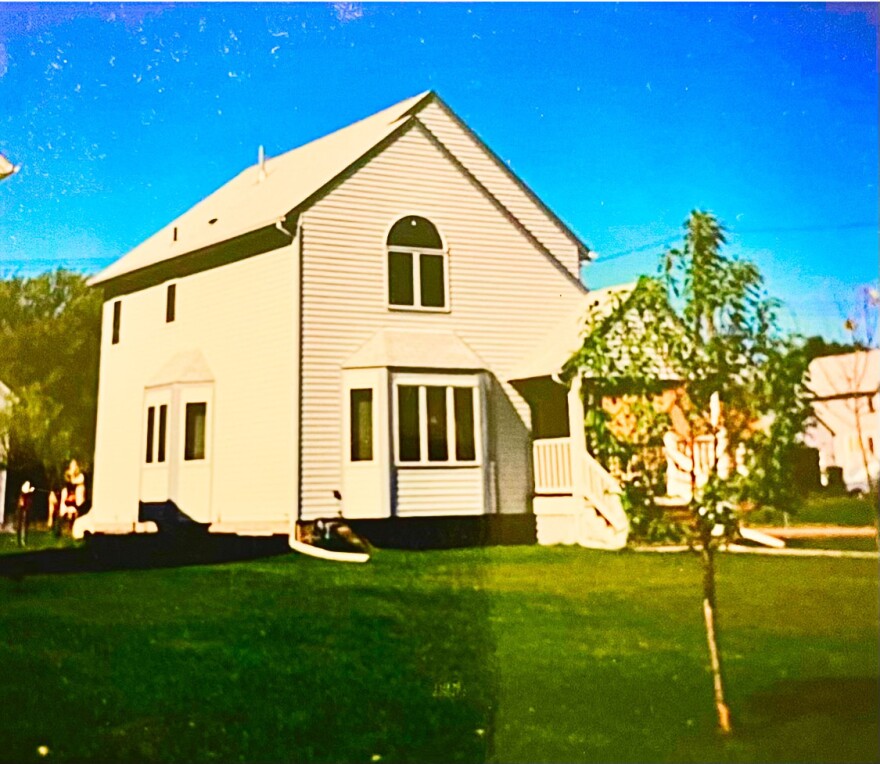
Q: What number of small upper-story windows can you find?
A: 2